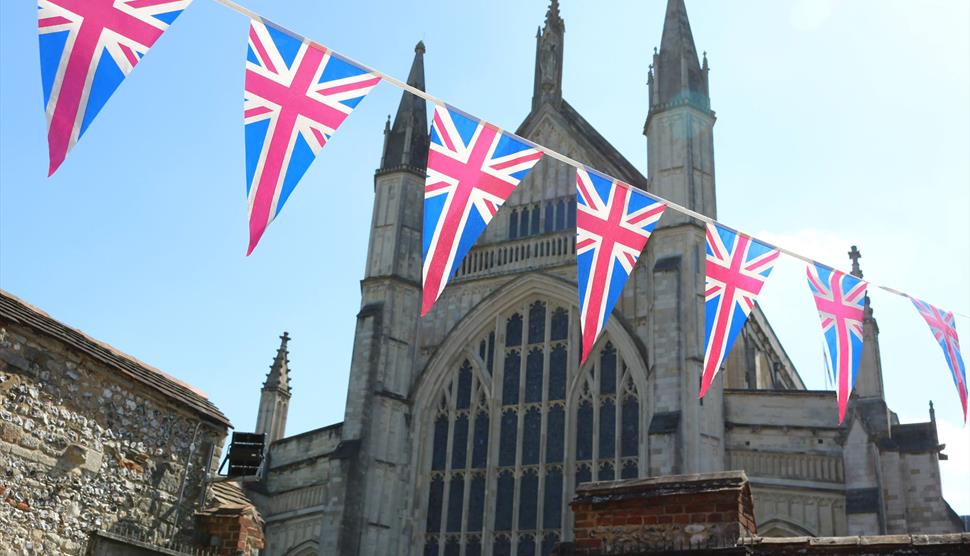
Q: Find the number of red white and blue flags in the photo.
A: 7